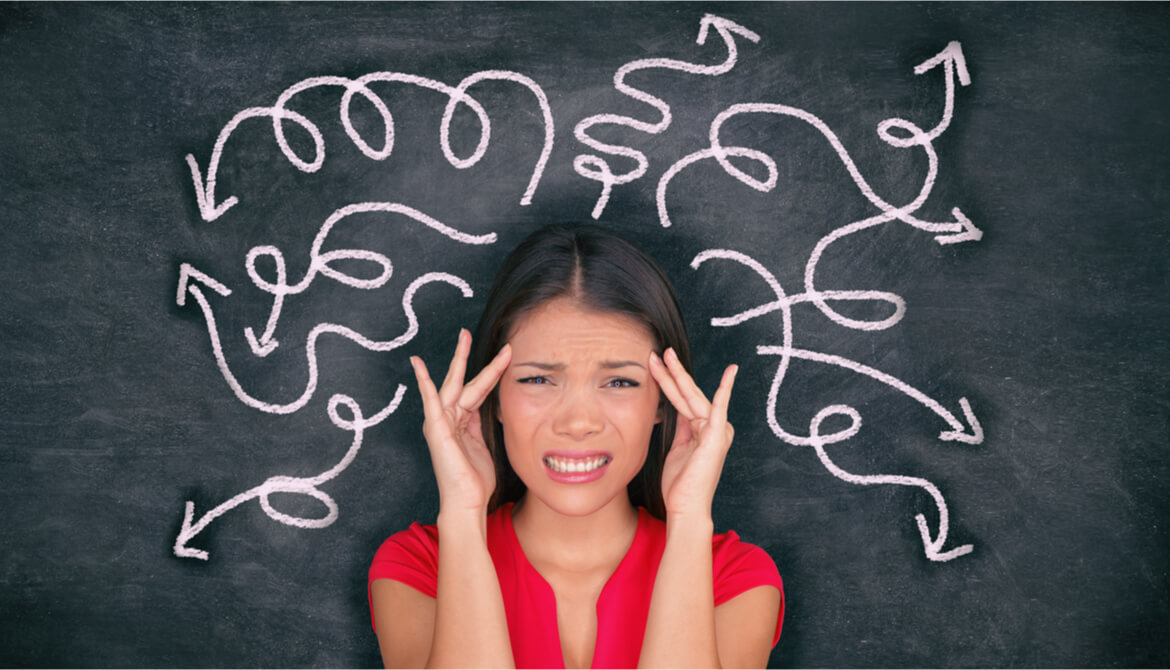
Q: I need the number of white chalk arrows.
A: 9